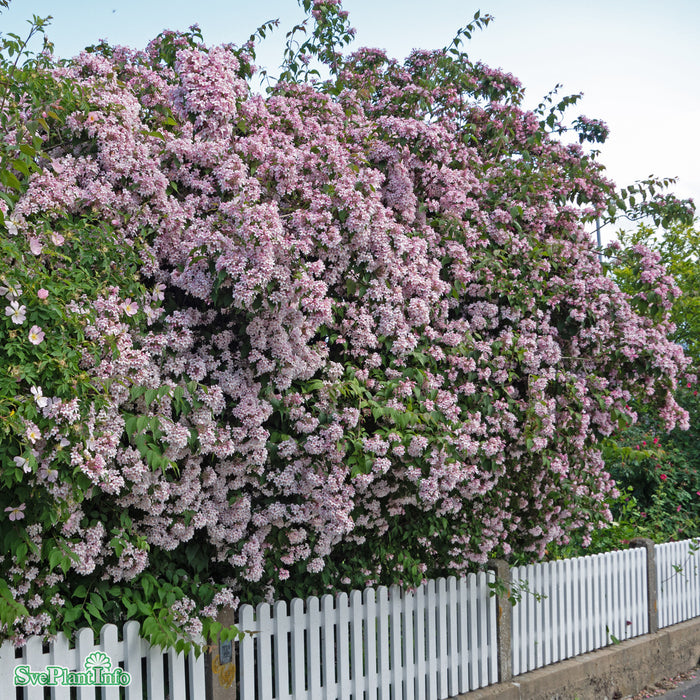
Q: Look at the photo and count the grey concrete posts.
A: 3